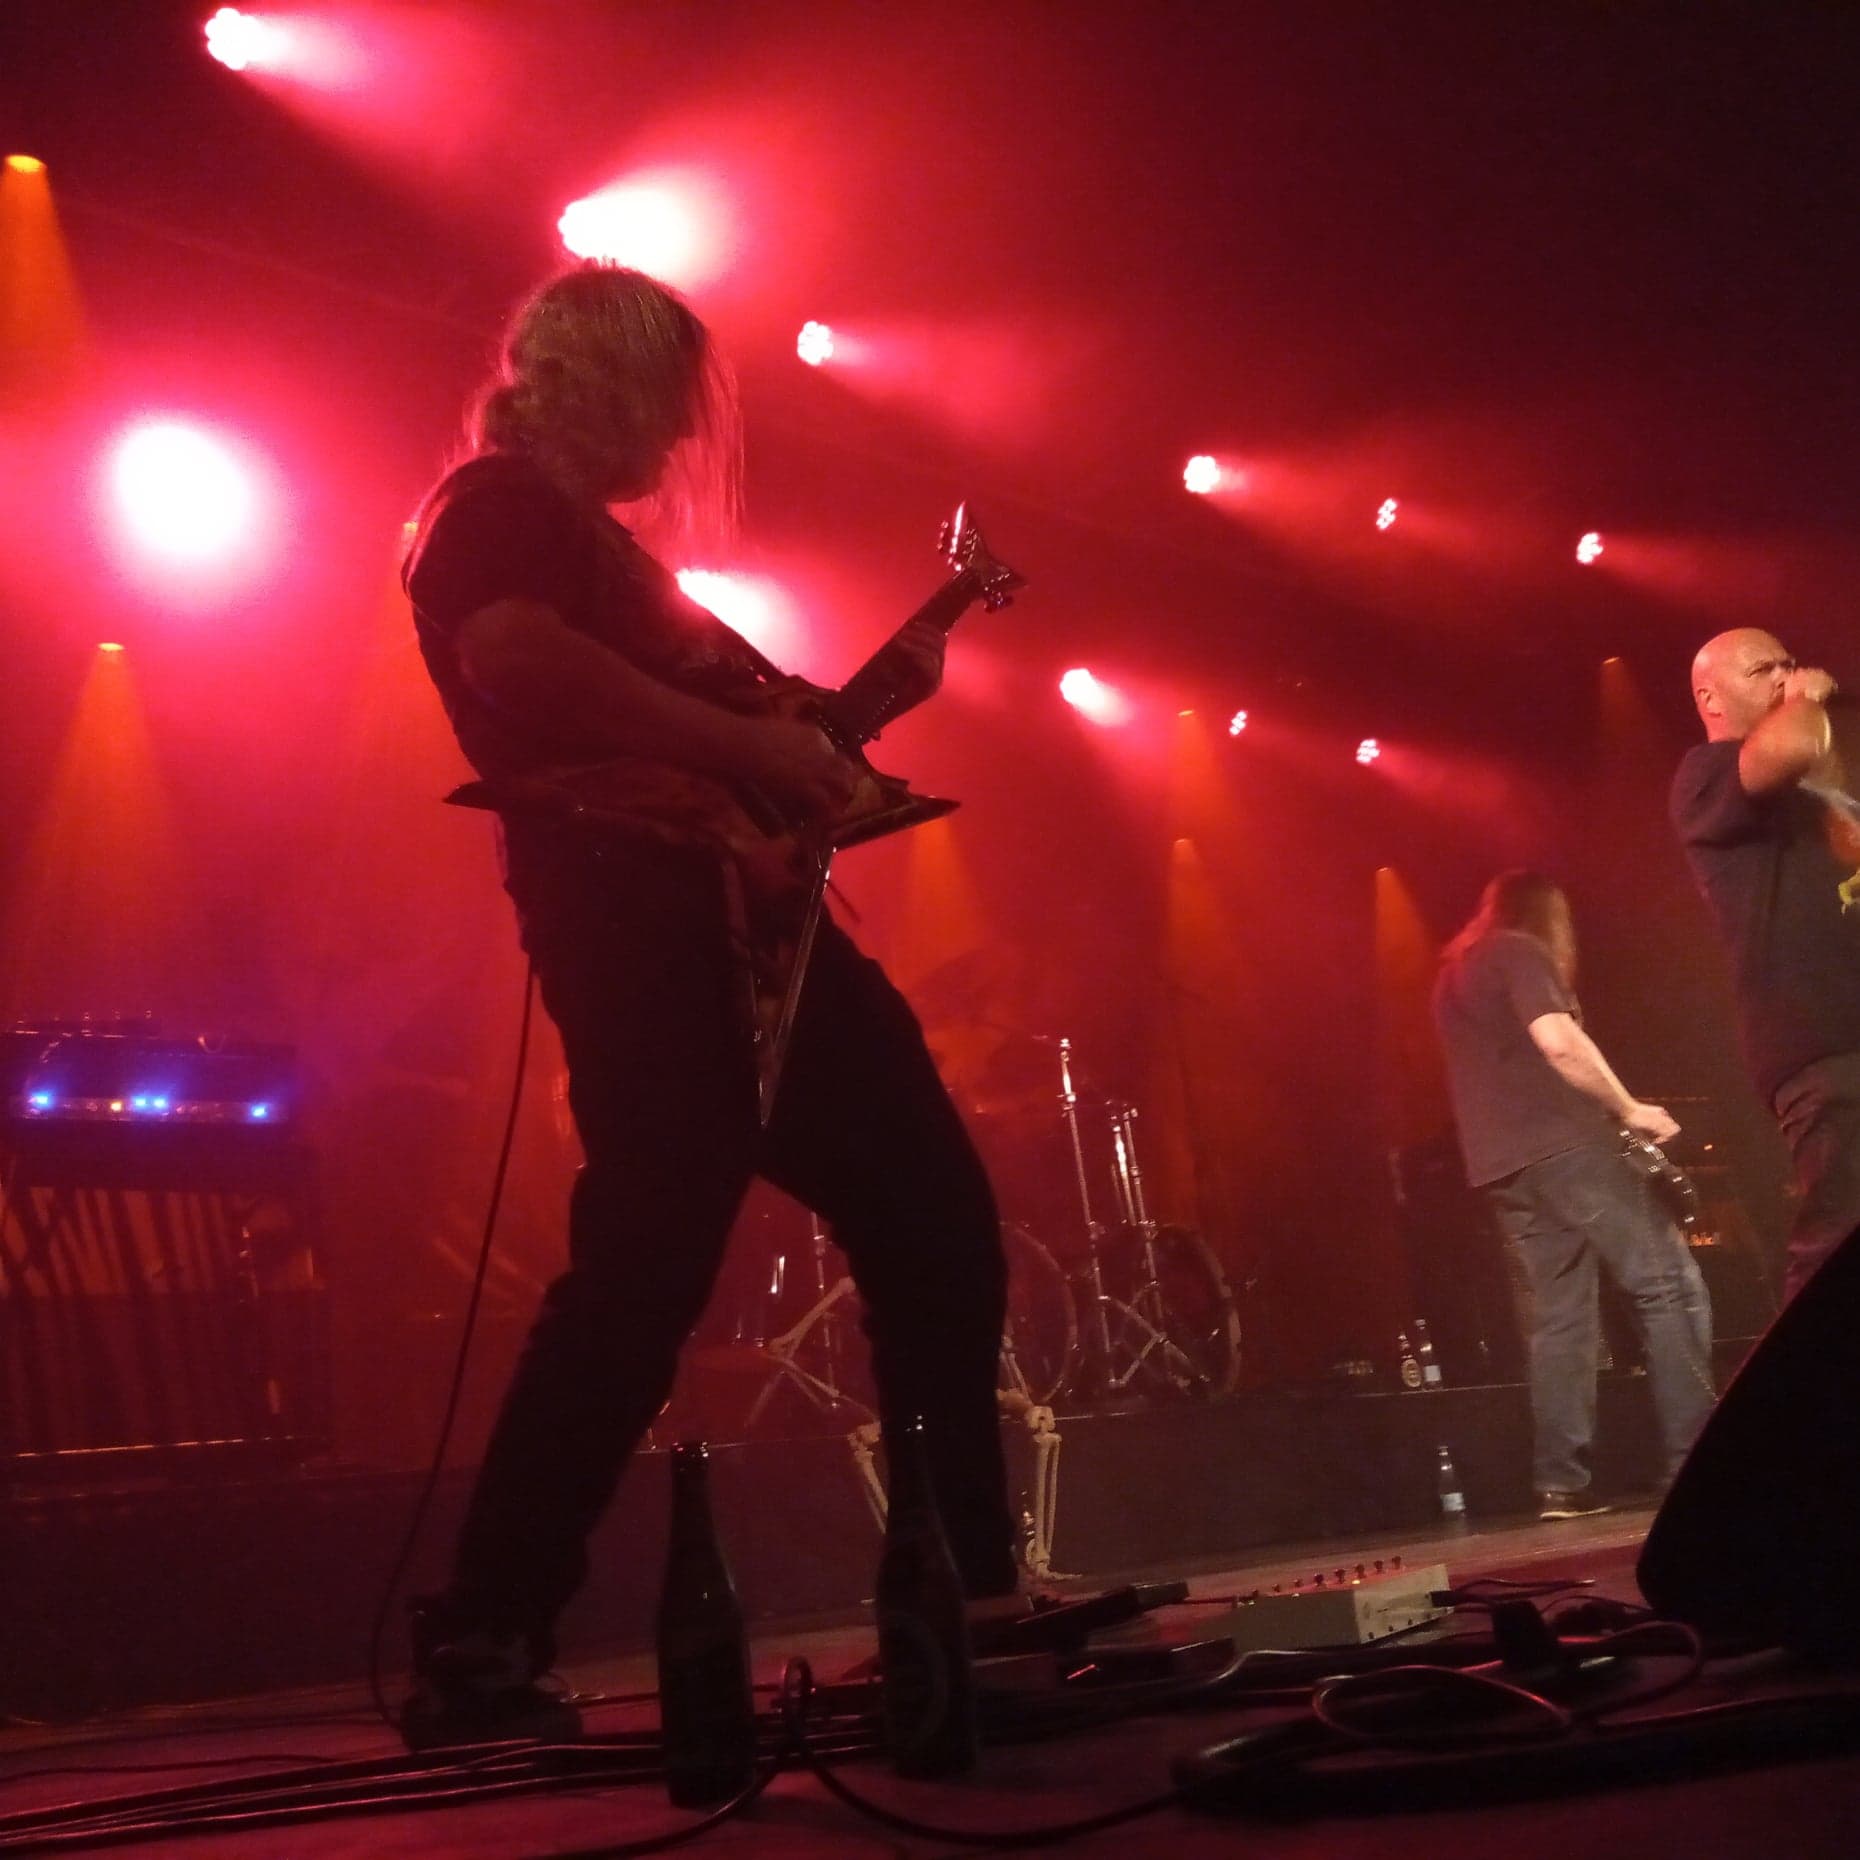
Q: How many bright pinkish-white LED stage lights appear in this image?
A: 11